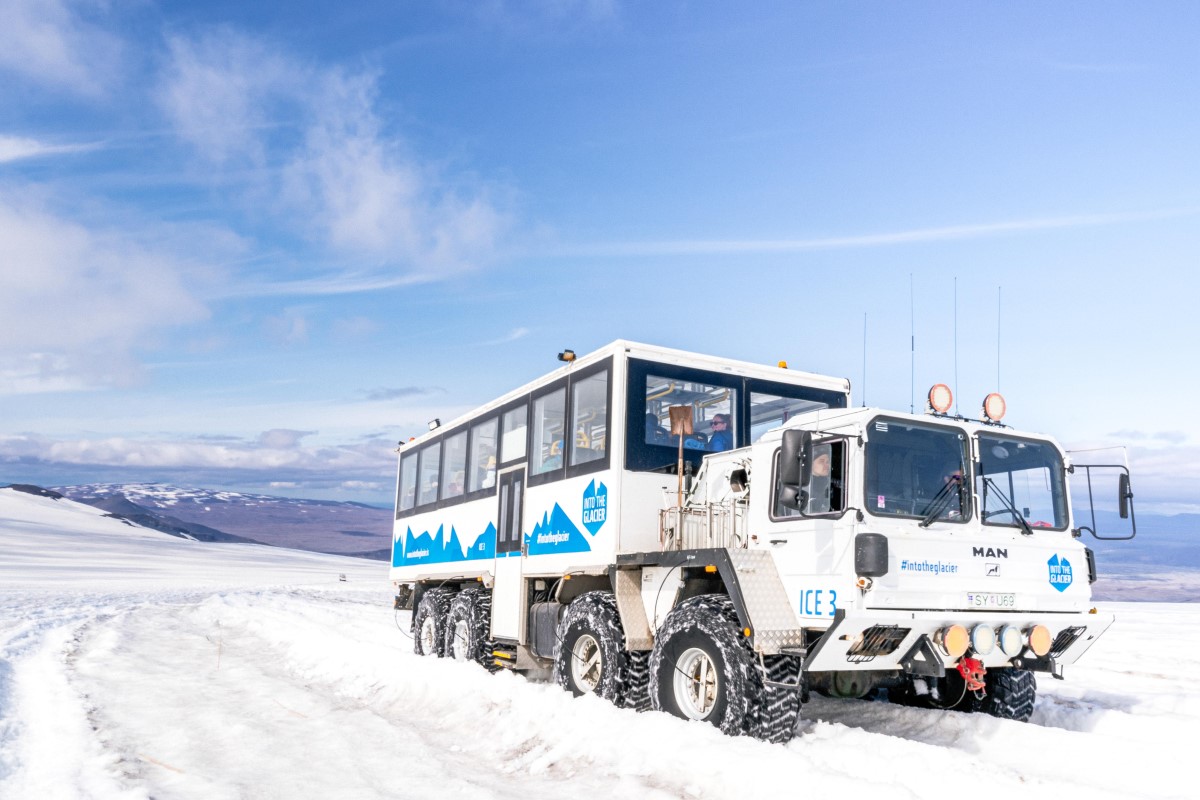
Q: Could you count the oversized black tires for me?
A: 5